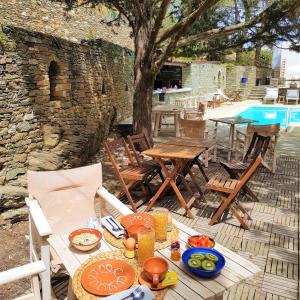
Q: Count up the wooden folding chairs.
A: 4